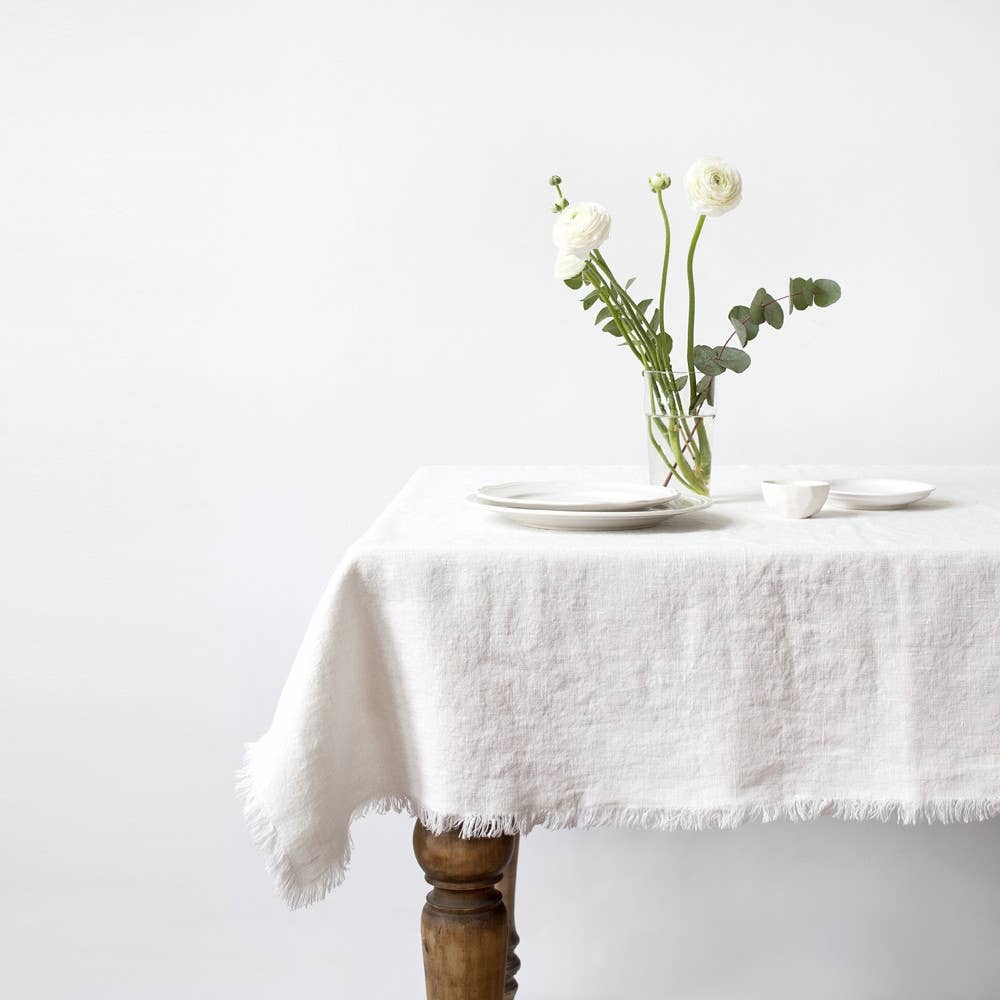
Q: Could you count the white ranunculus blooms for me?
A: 3